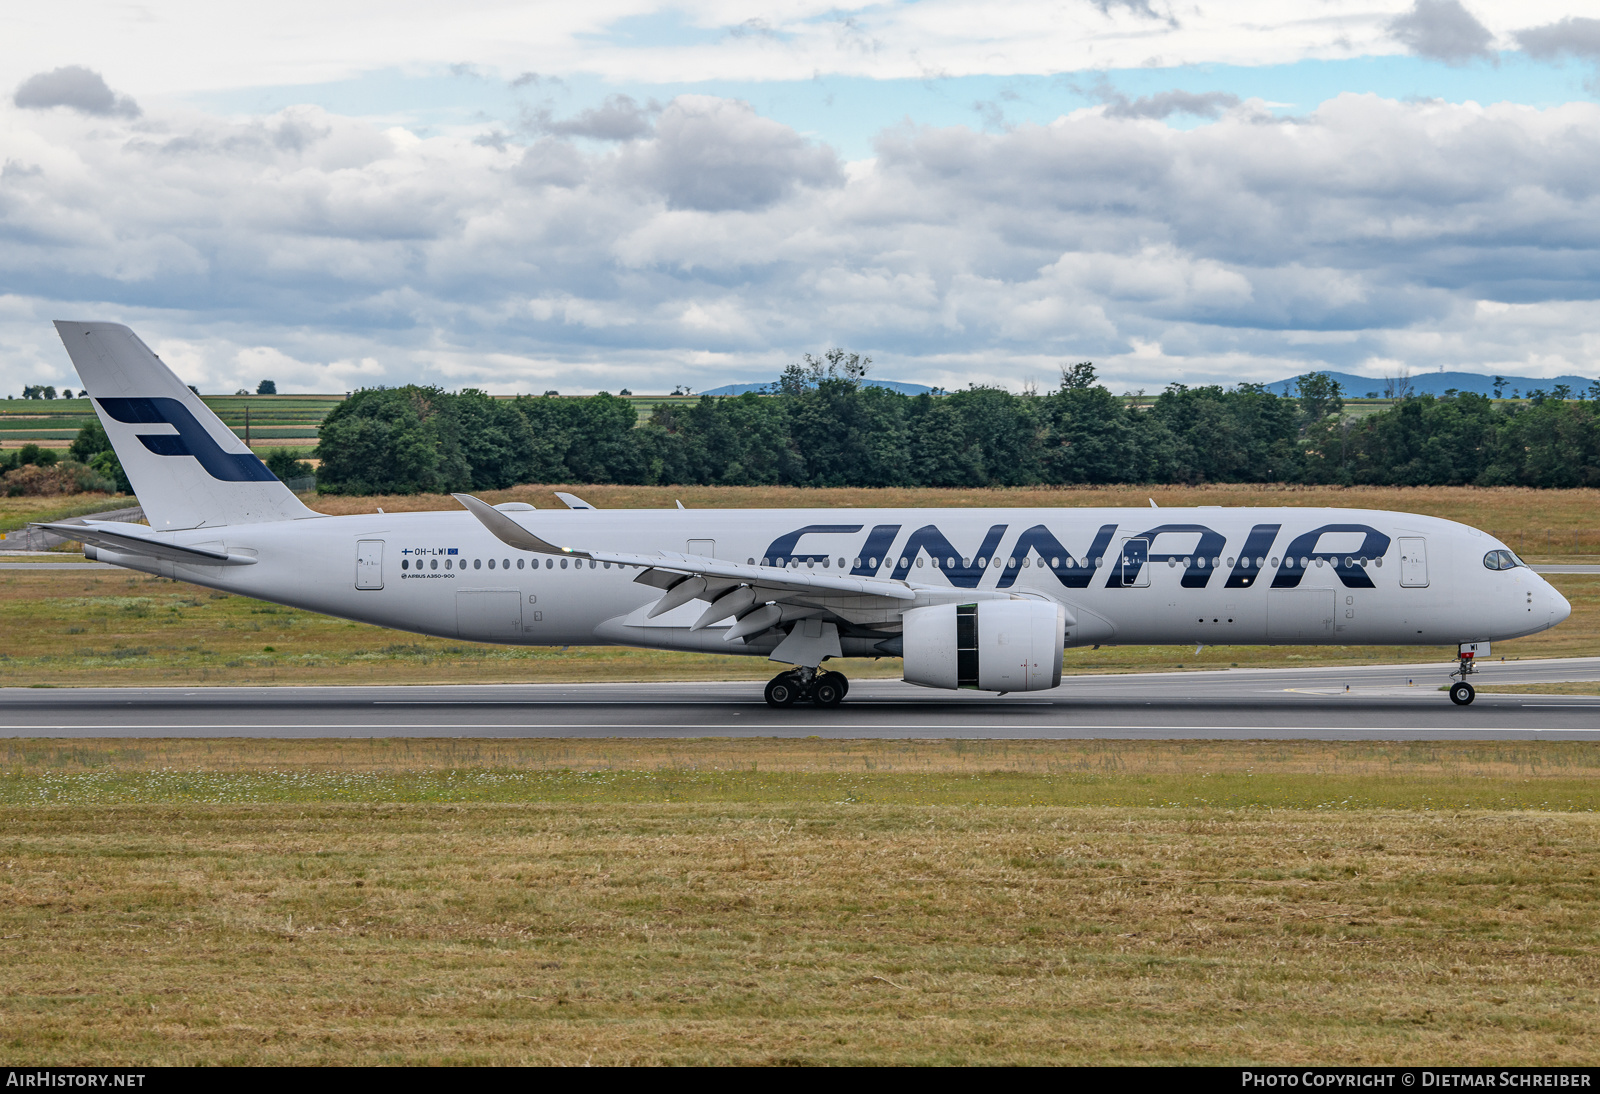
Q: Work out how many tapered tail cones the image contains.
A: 1